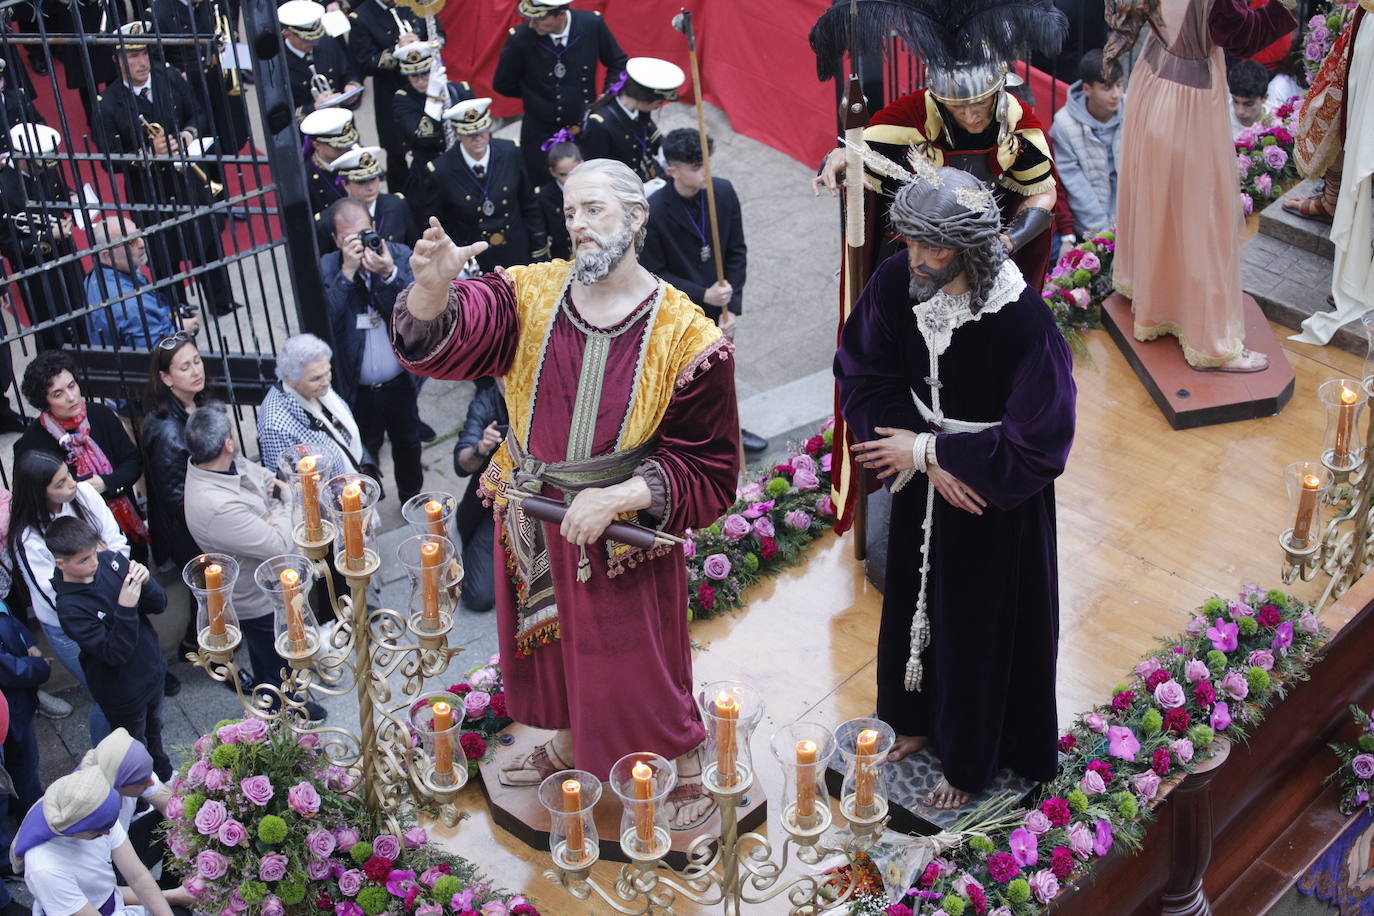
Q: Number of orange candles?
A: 14